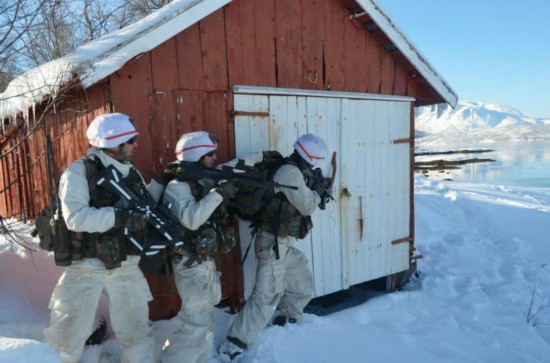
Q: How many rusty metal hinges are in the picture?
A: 3